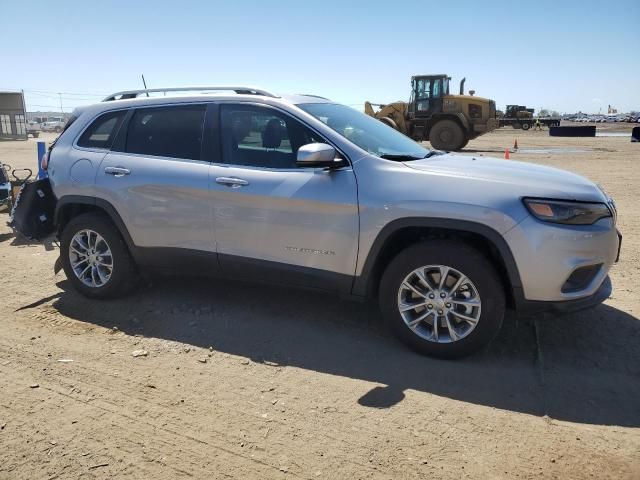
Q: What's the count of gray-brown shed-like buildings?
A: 1